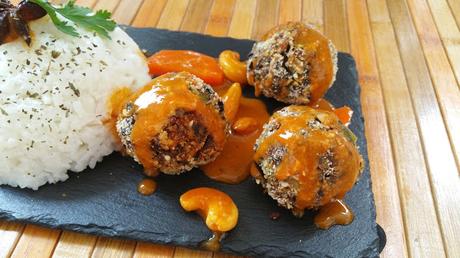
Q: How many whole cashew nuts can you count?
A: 2